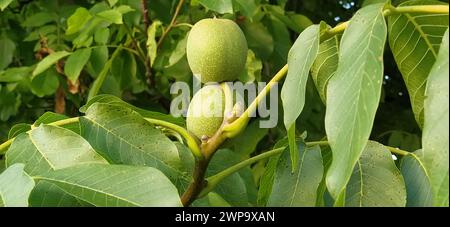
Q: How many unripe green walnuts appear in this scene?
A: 2